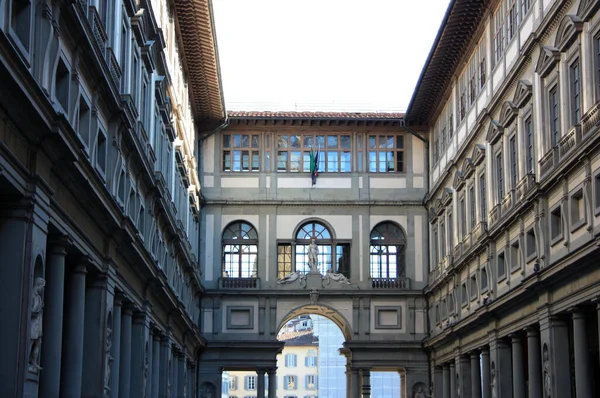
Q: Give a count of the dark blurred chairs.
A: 0